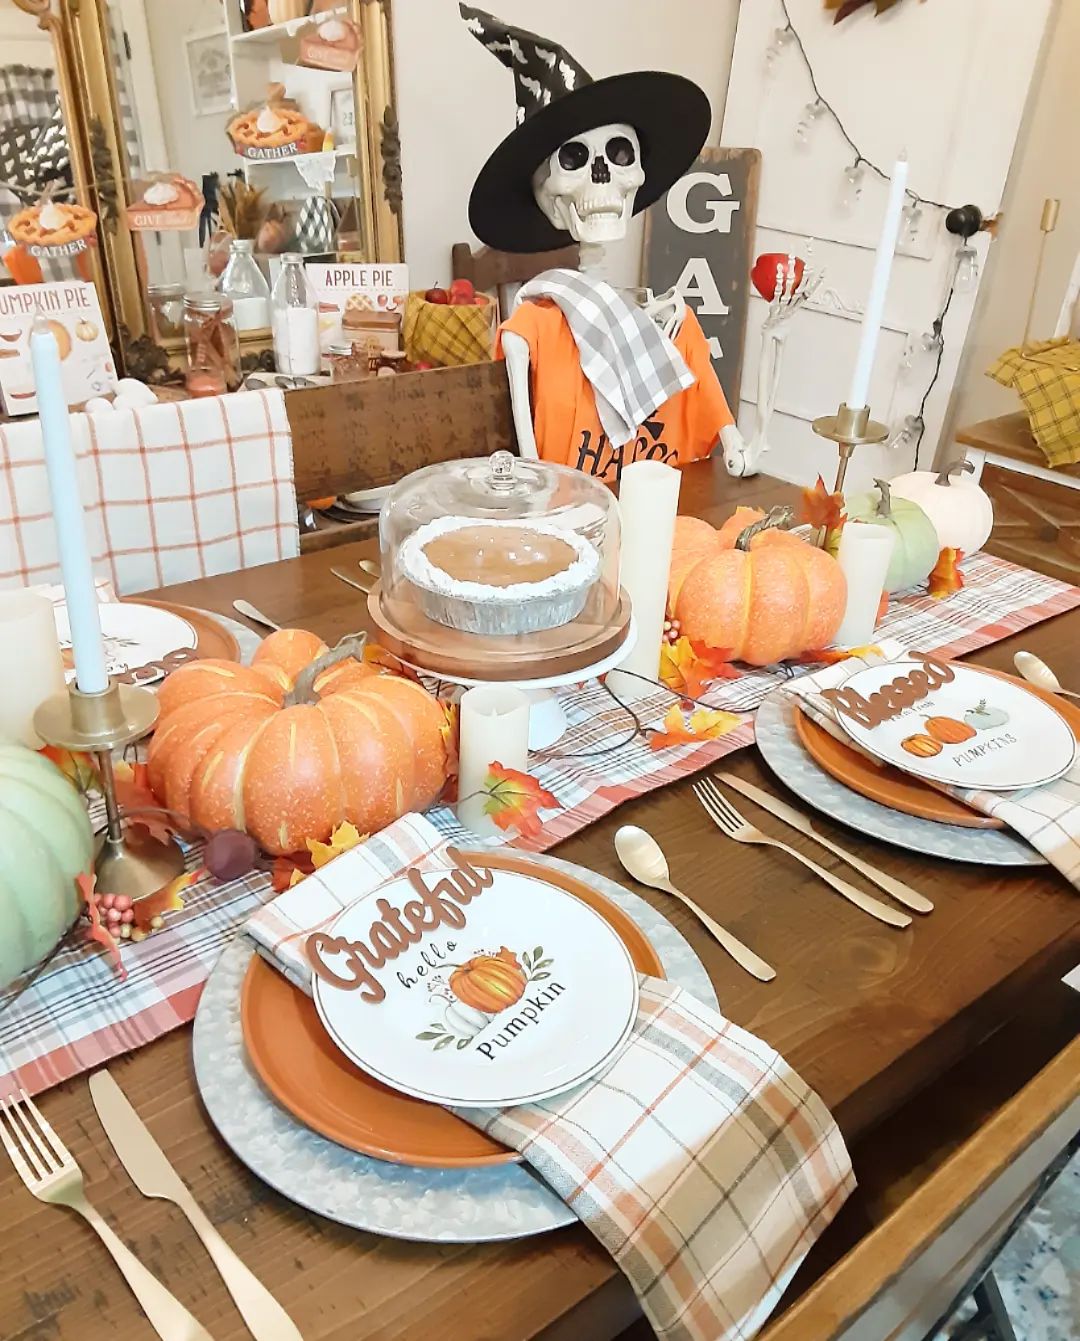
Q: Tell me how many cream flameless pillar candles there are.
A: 4